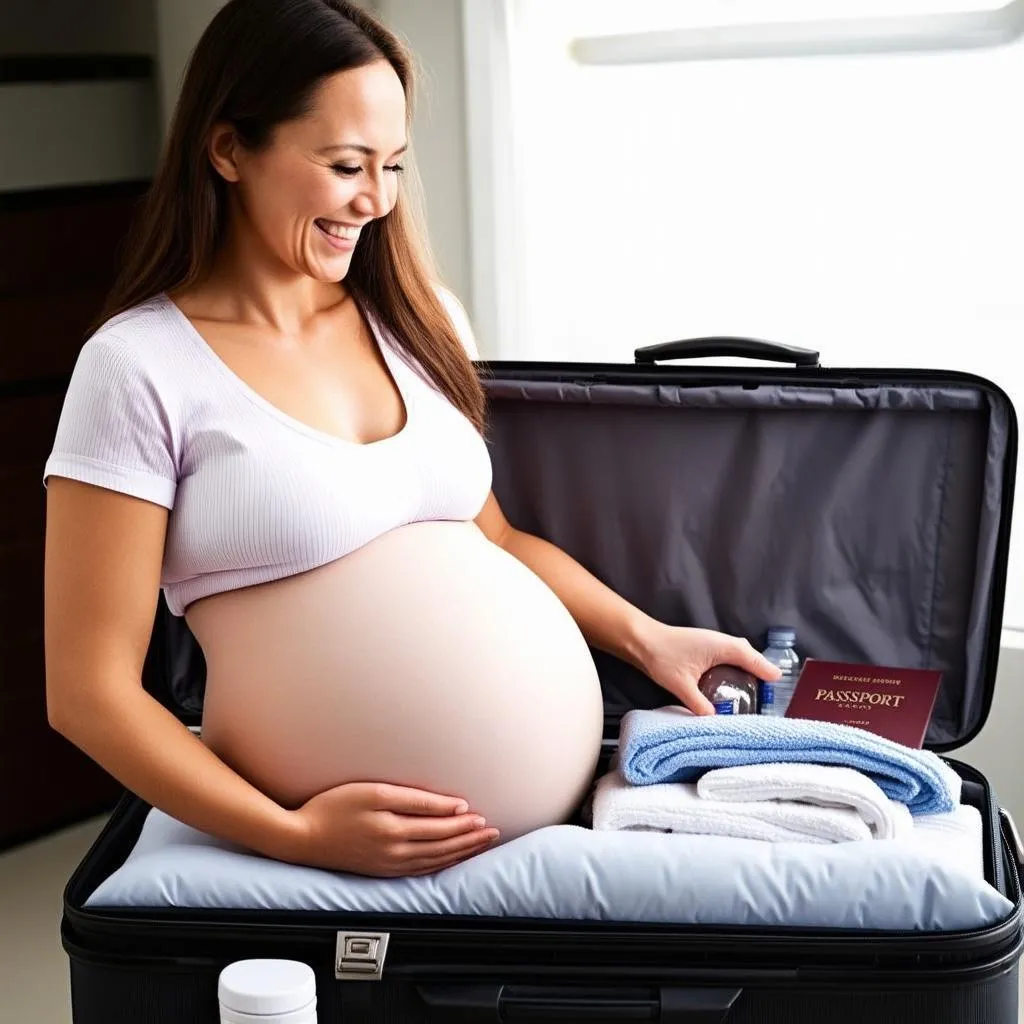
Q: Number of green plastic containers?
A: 0